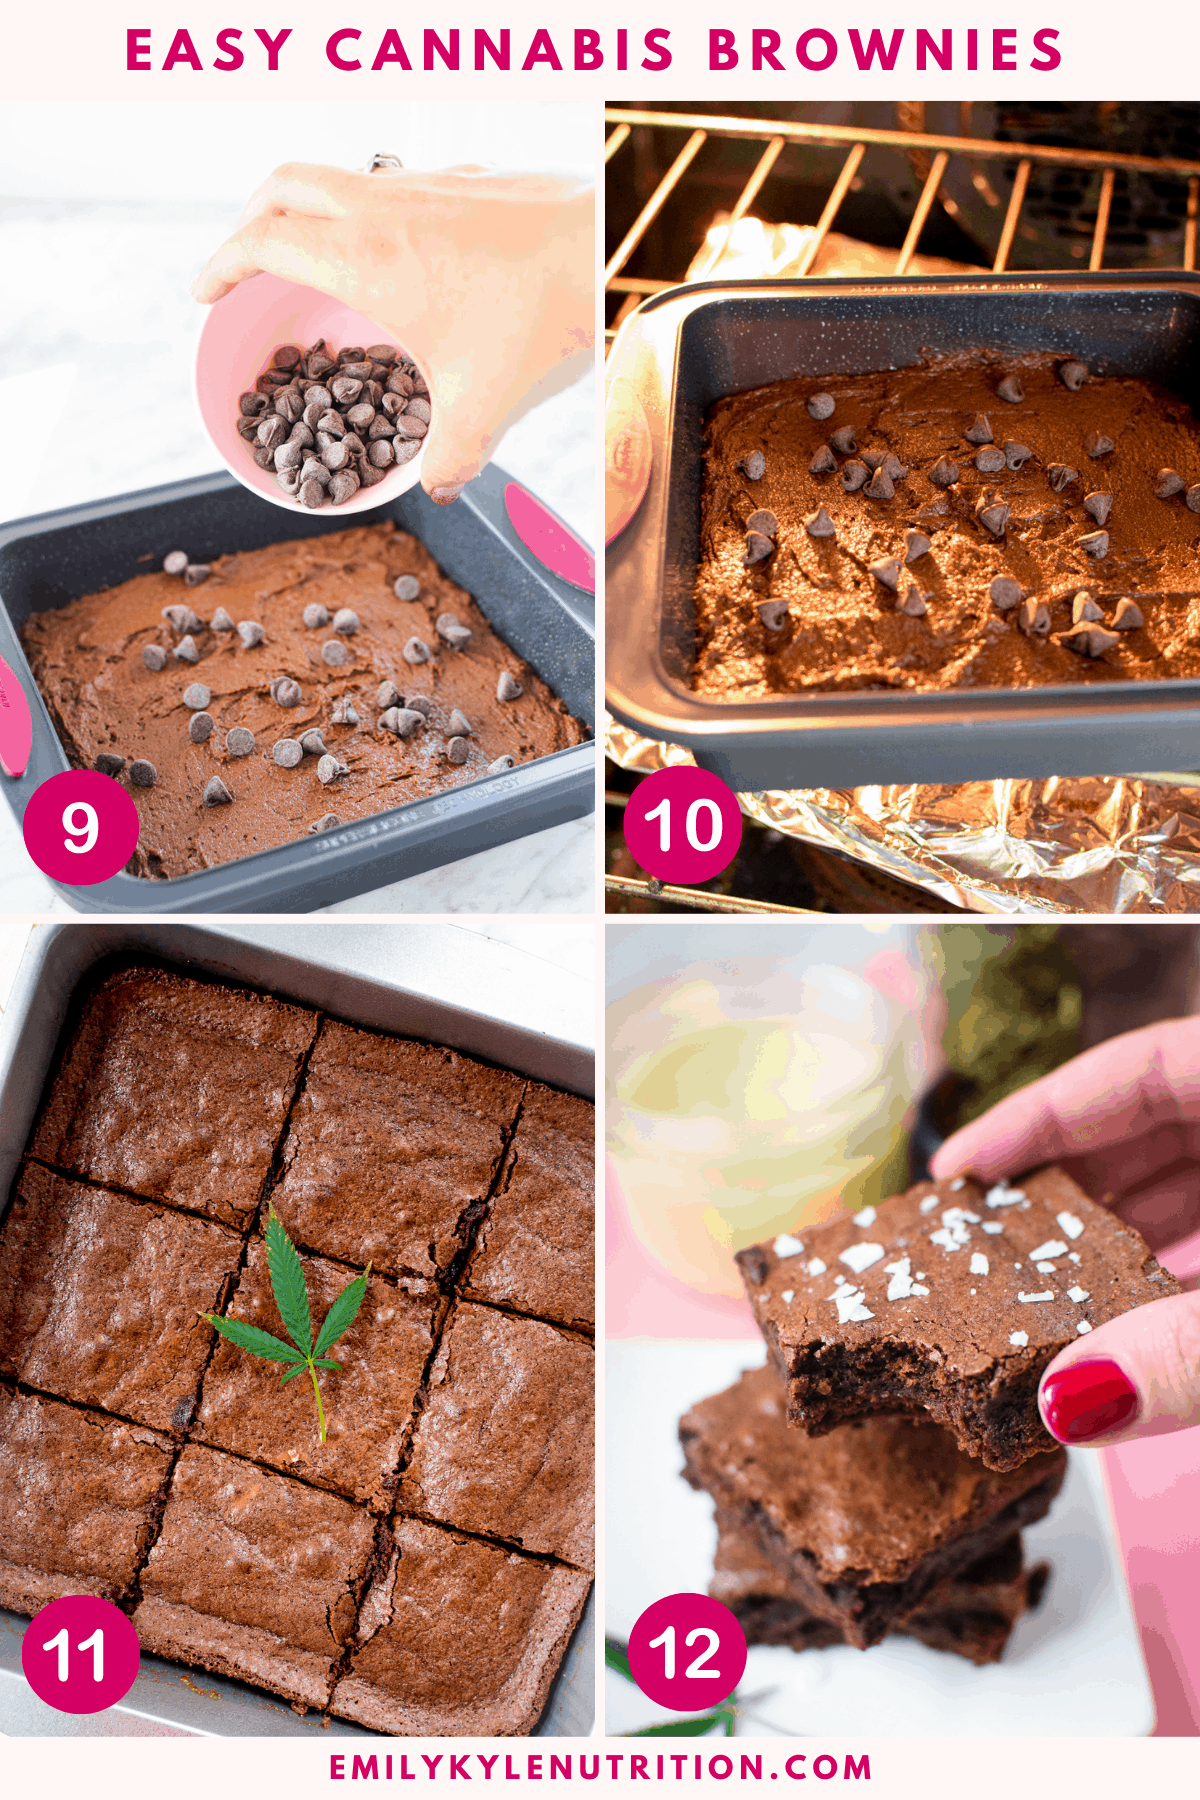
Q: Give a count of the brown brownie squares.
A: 12